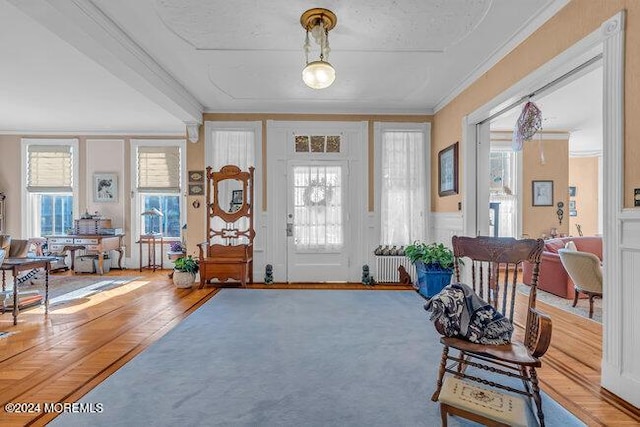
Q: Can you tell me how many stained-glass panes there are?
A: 3